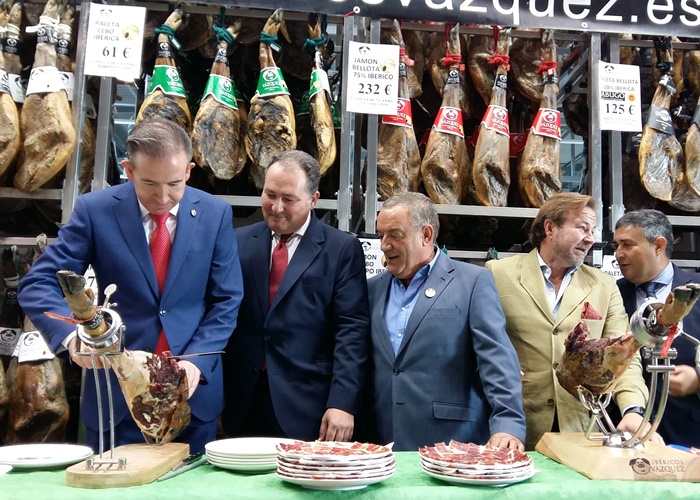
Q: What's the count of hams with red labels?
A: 4